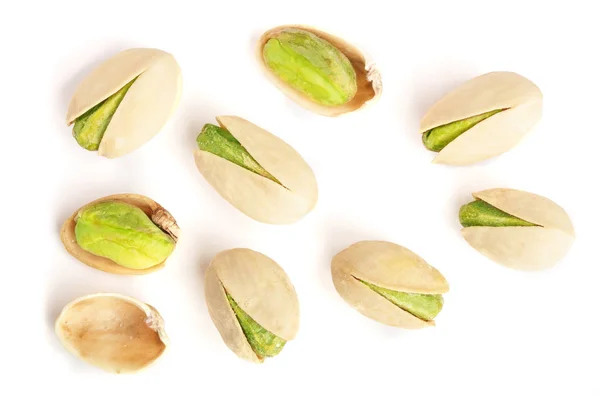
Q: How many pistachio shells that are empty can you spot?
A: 1